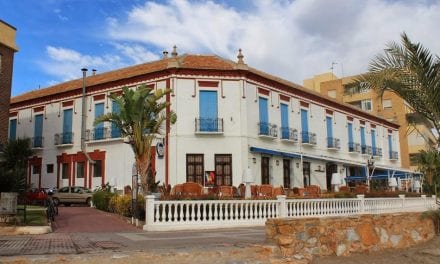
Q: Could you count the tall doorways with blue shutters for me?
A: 14